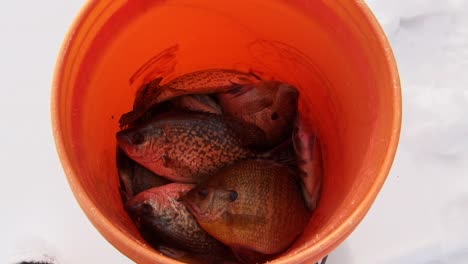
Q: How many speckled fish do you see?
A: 3